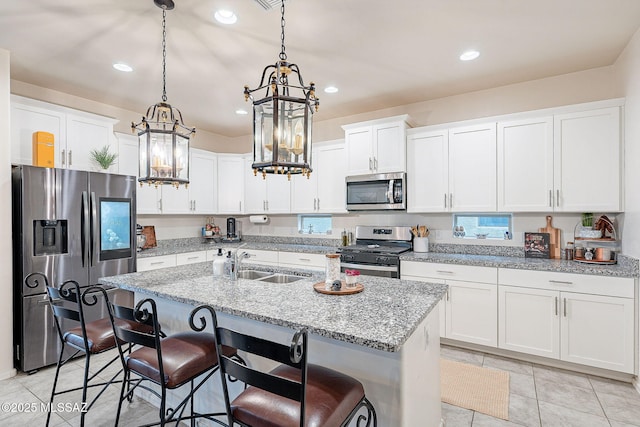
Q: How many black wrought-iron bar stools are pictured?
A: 3